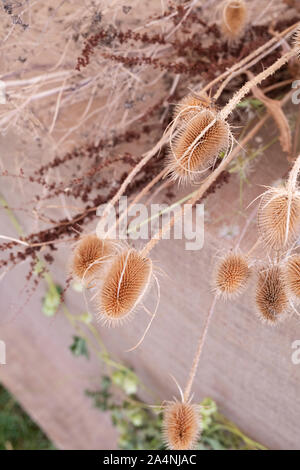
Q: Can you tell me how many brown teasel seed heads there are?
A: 10